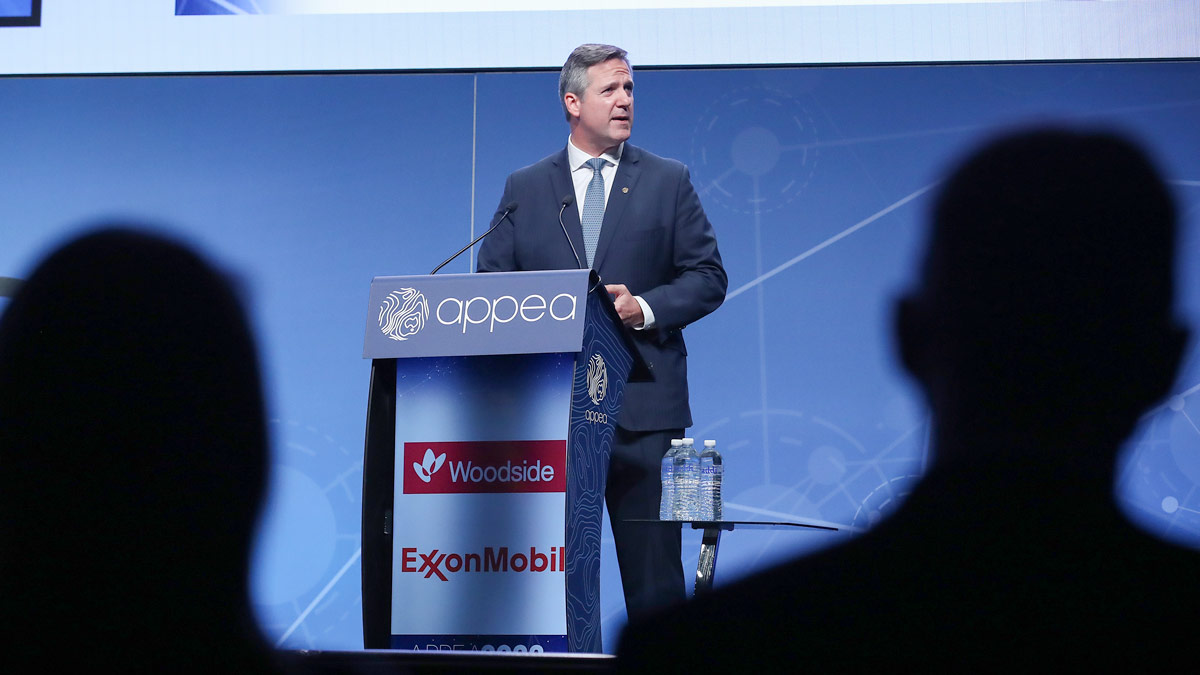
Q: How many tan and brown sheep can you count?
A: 0